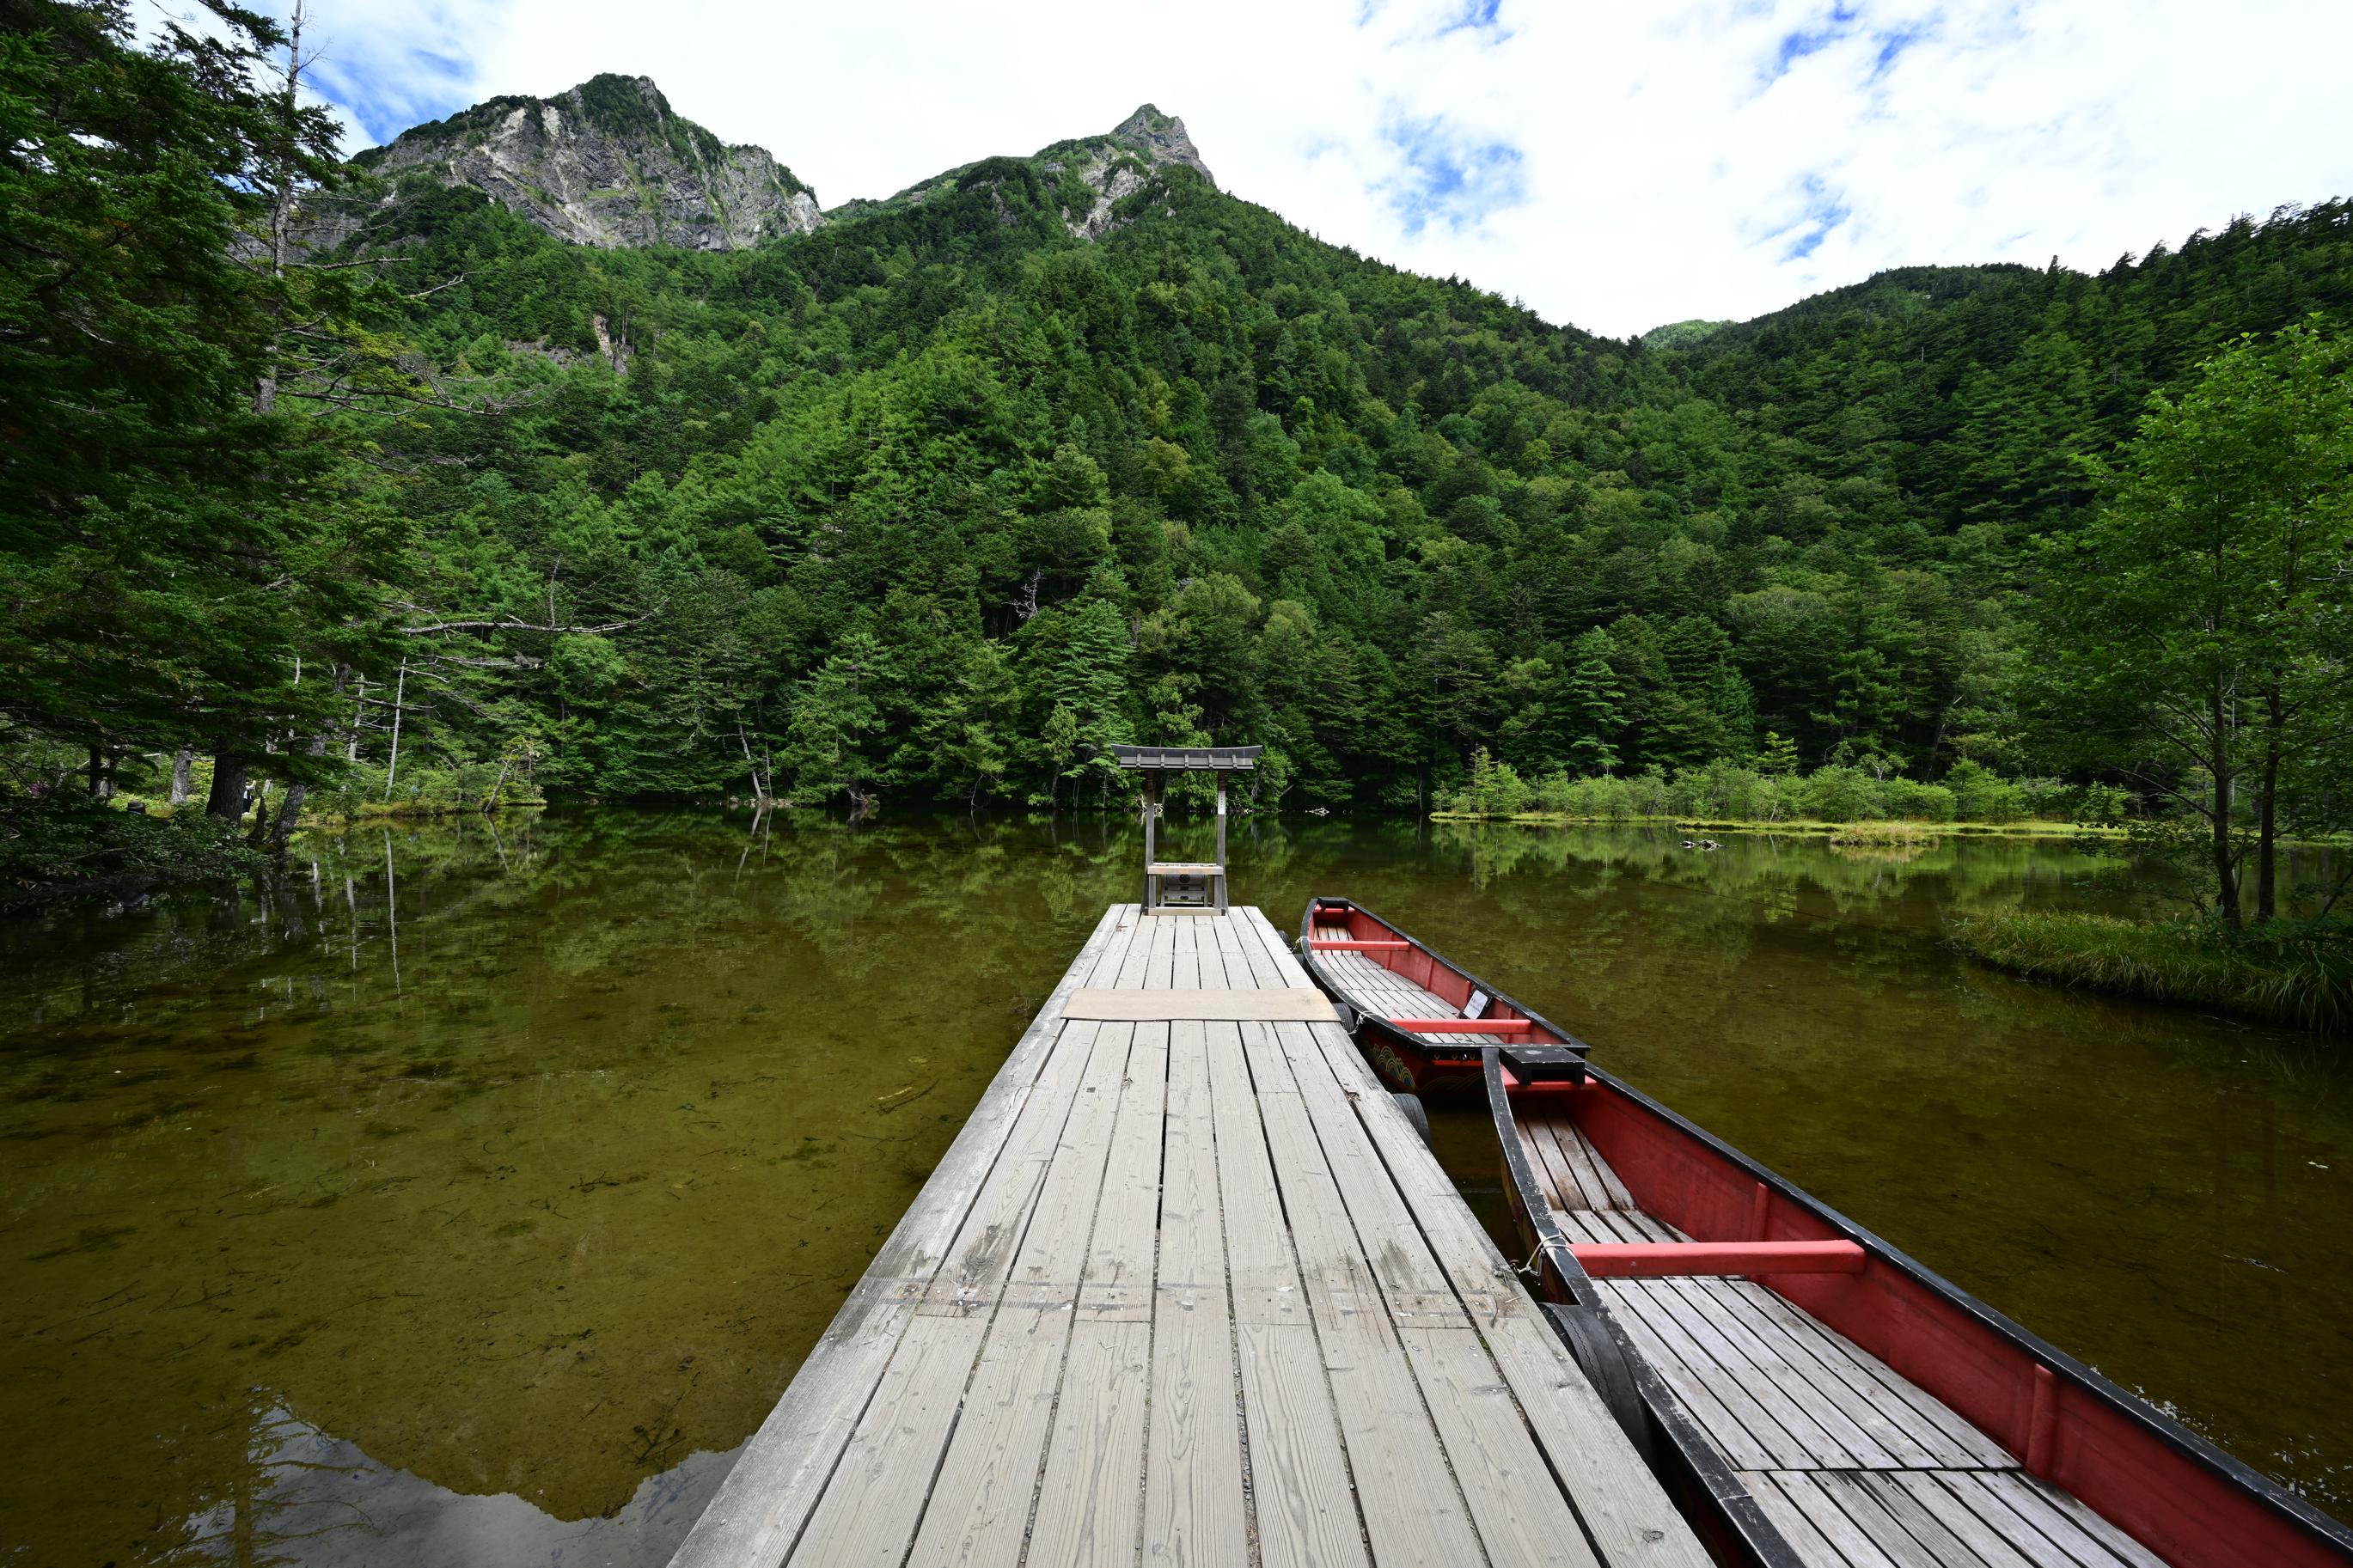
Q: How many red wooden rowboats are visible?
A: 2